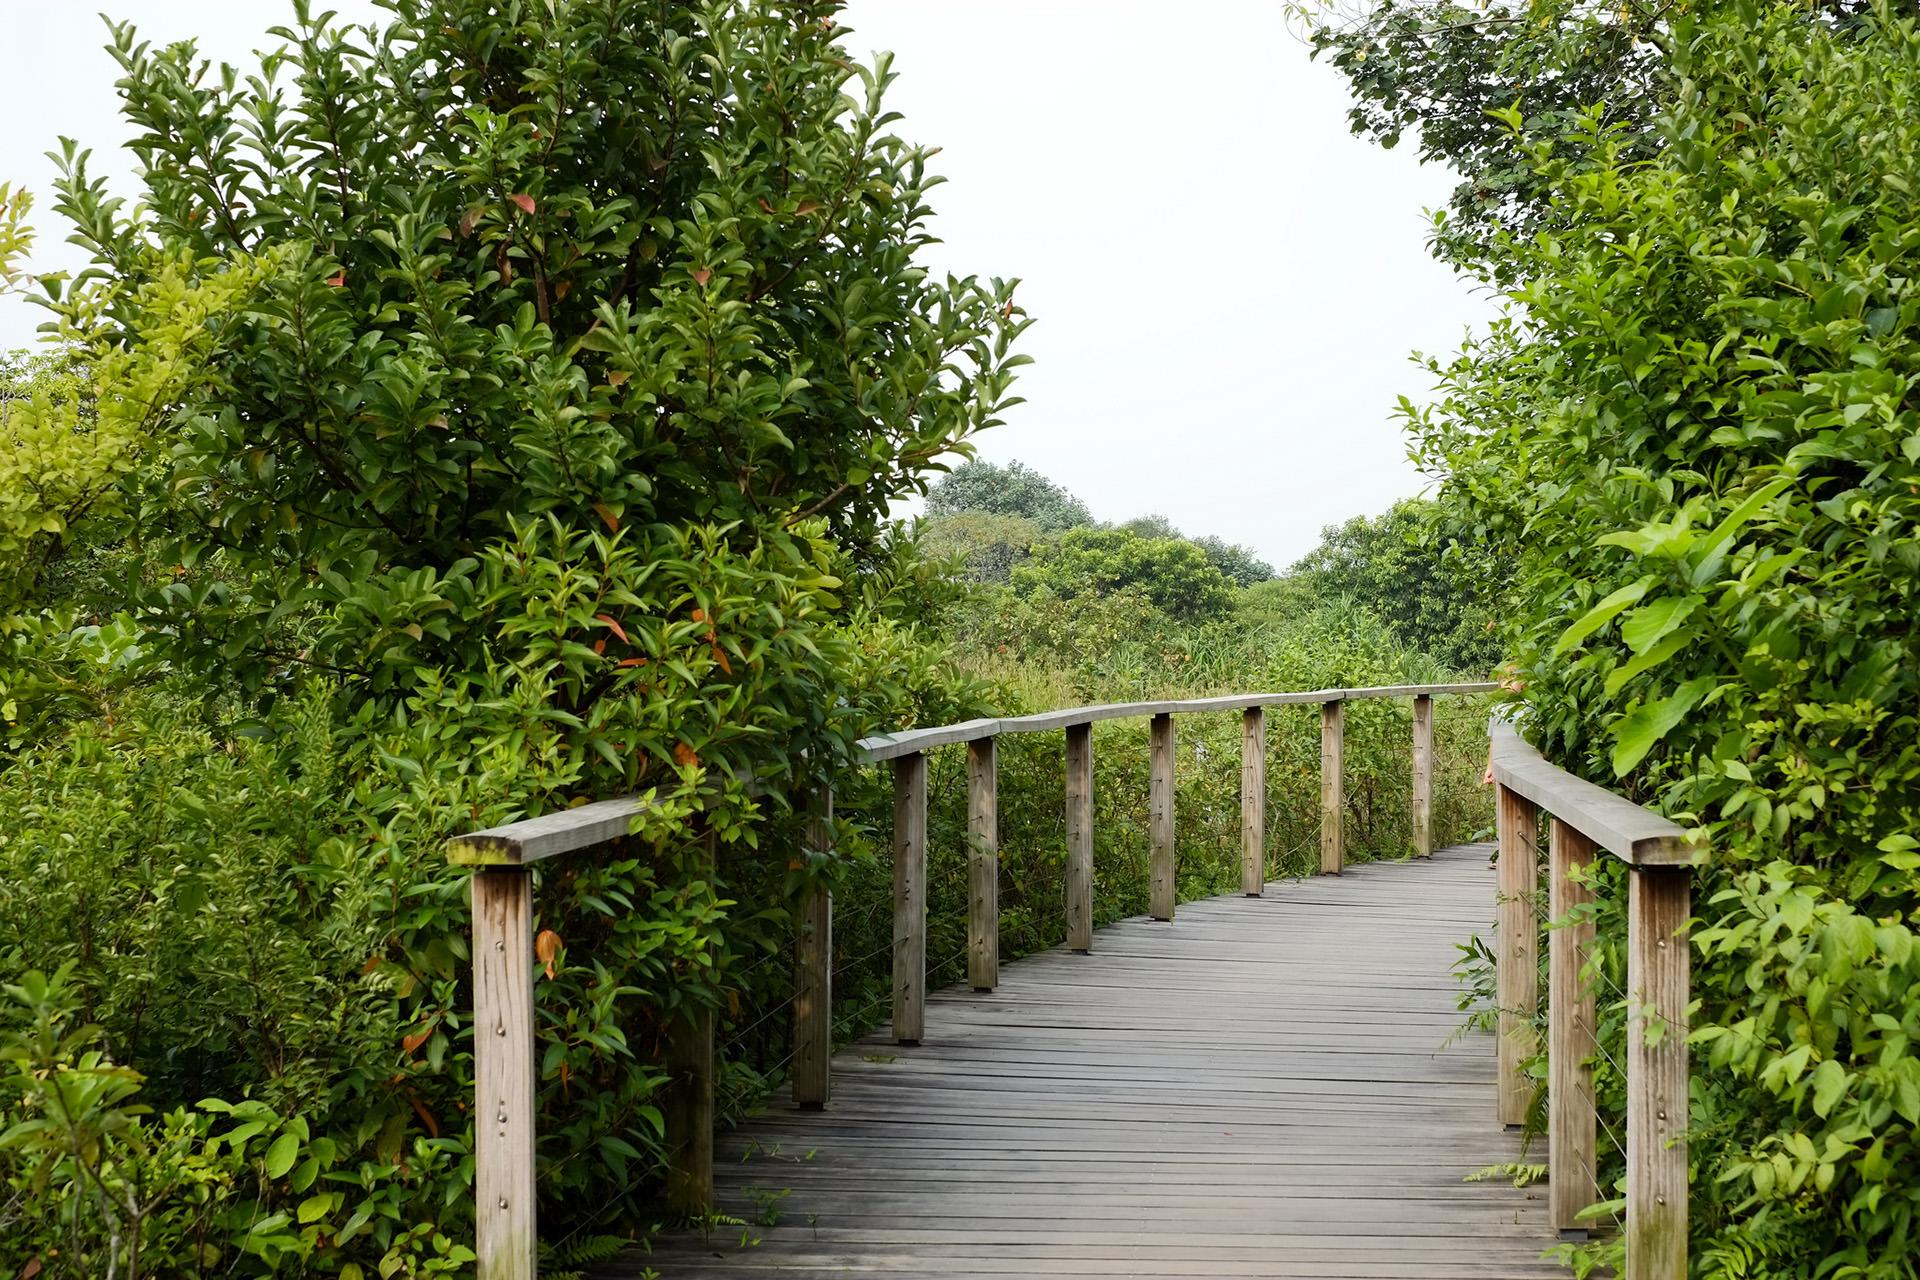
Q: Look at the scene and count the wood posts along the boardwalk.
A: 13